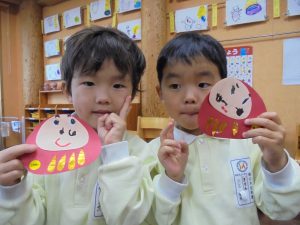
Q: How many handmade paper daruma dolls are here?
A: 2